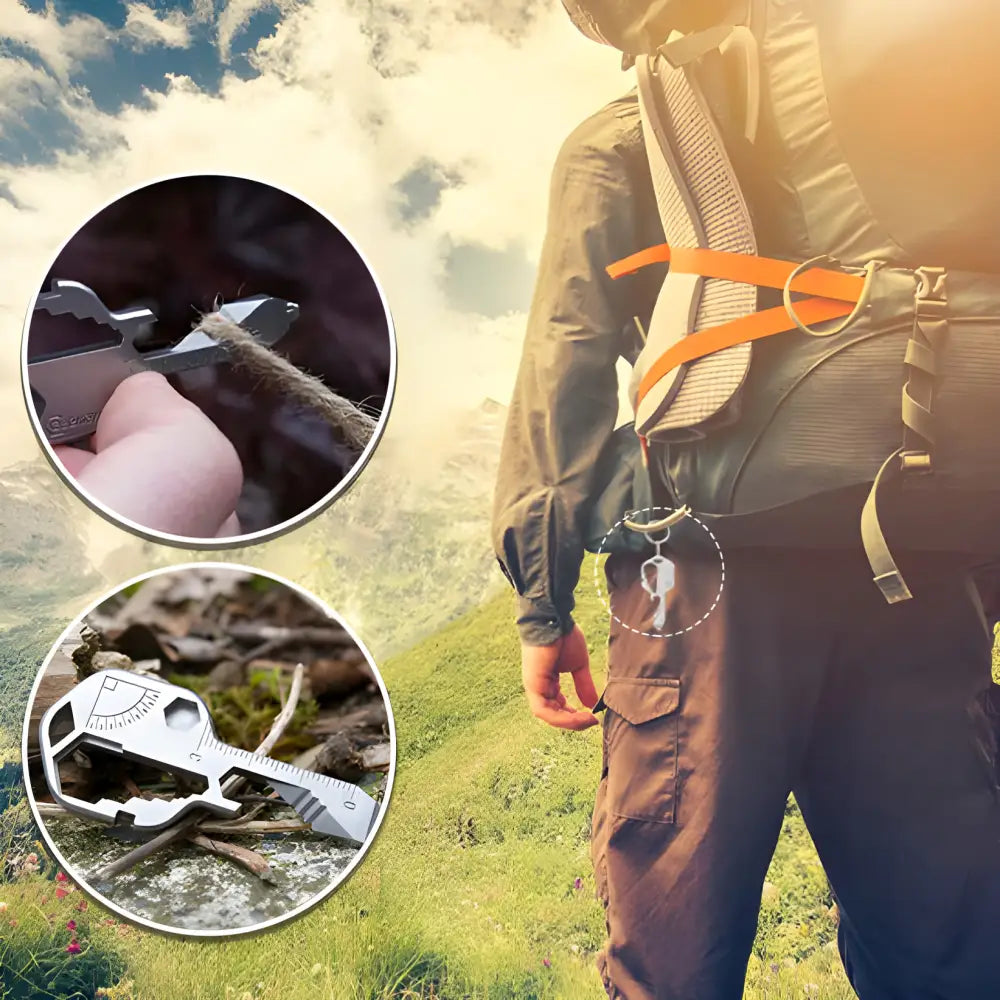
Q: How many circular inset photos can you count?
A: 2